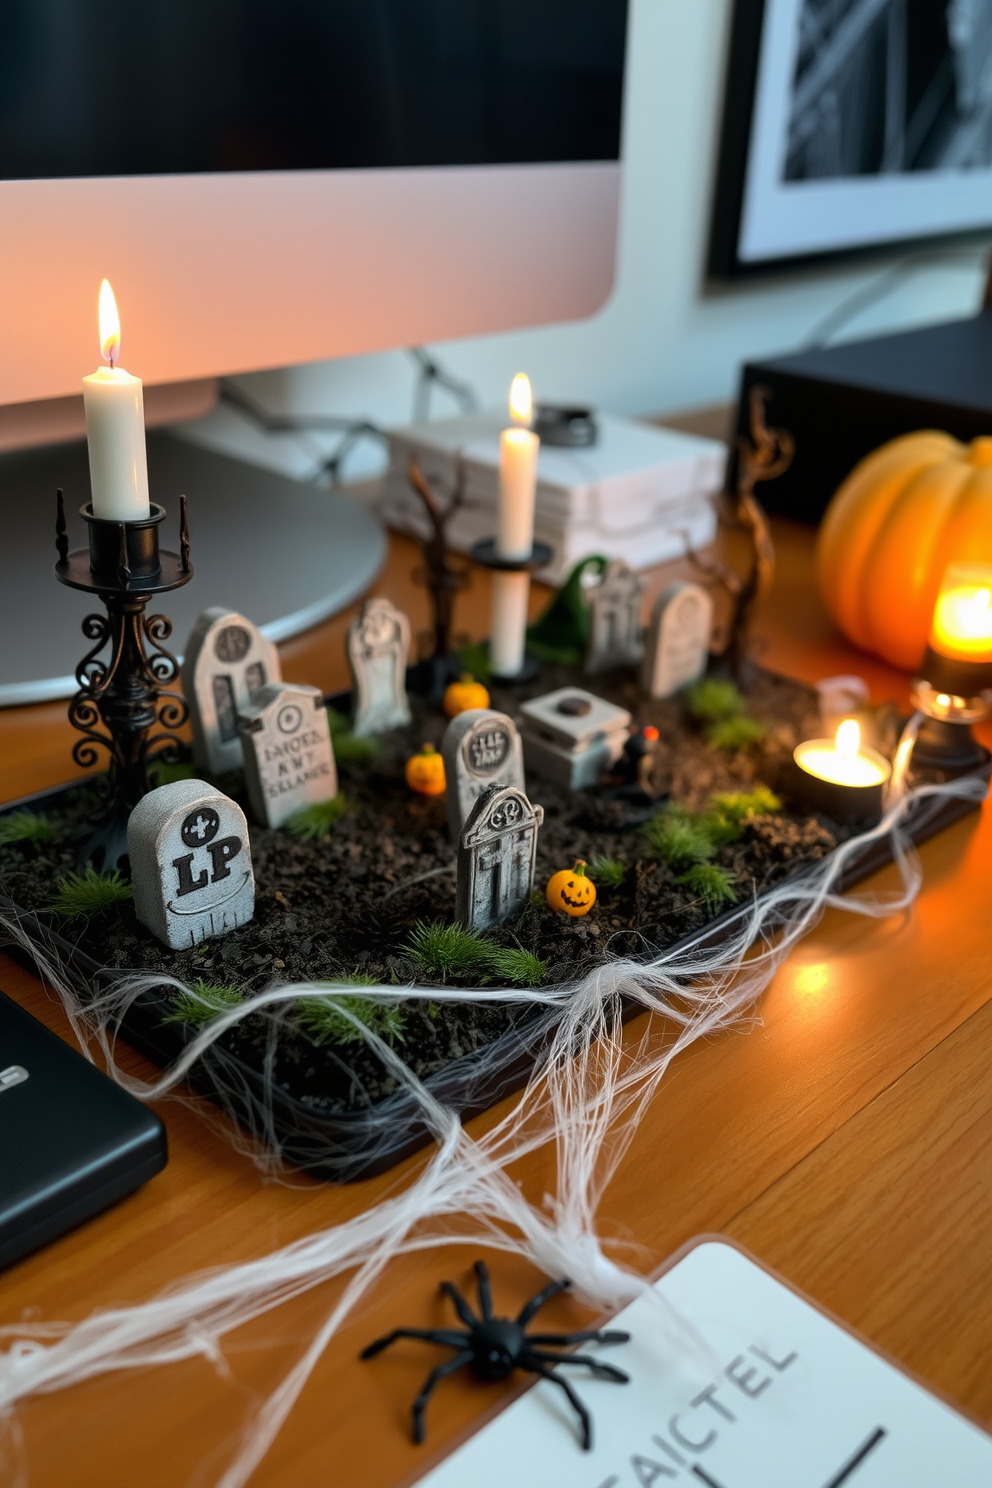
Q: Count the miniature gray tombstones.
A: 8